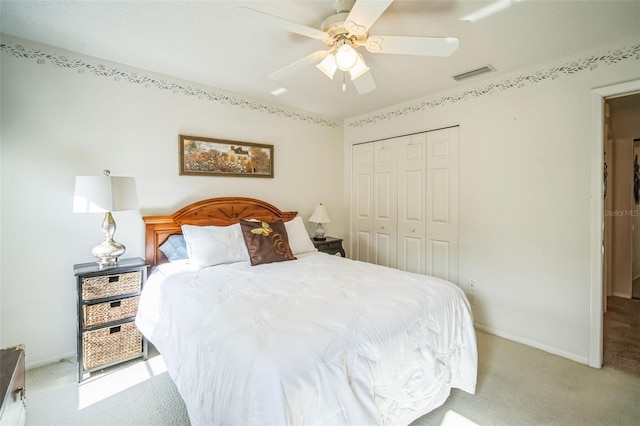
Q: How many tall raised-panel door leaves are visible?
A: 4